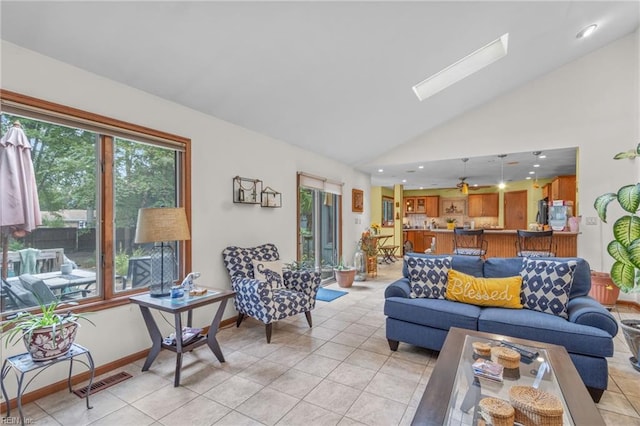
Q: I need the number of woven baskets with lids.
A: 4